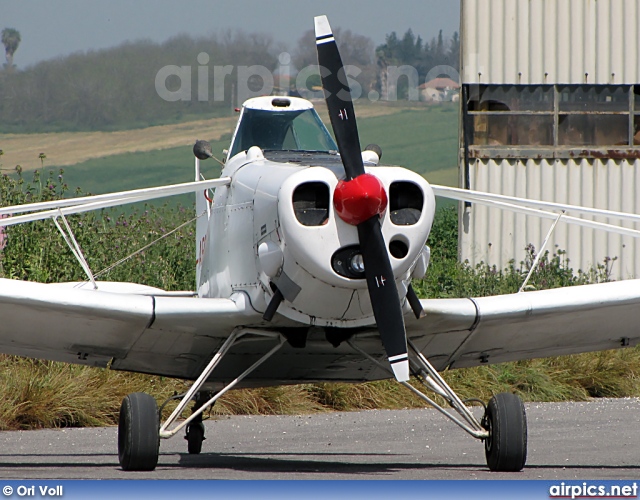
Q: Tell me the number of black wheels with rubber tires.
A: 3